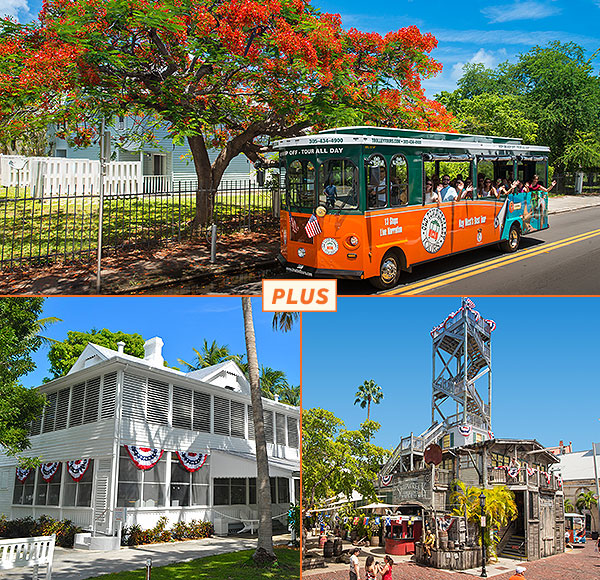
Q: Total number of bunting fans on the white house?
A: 5